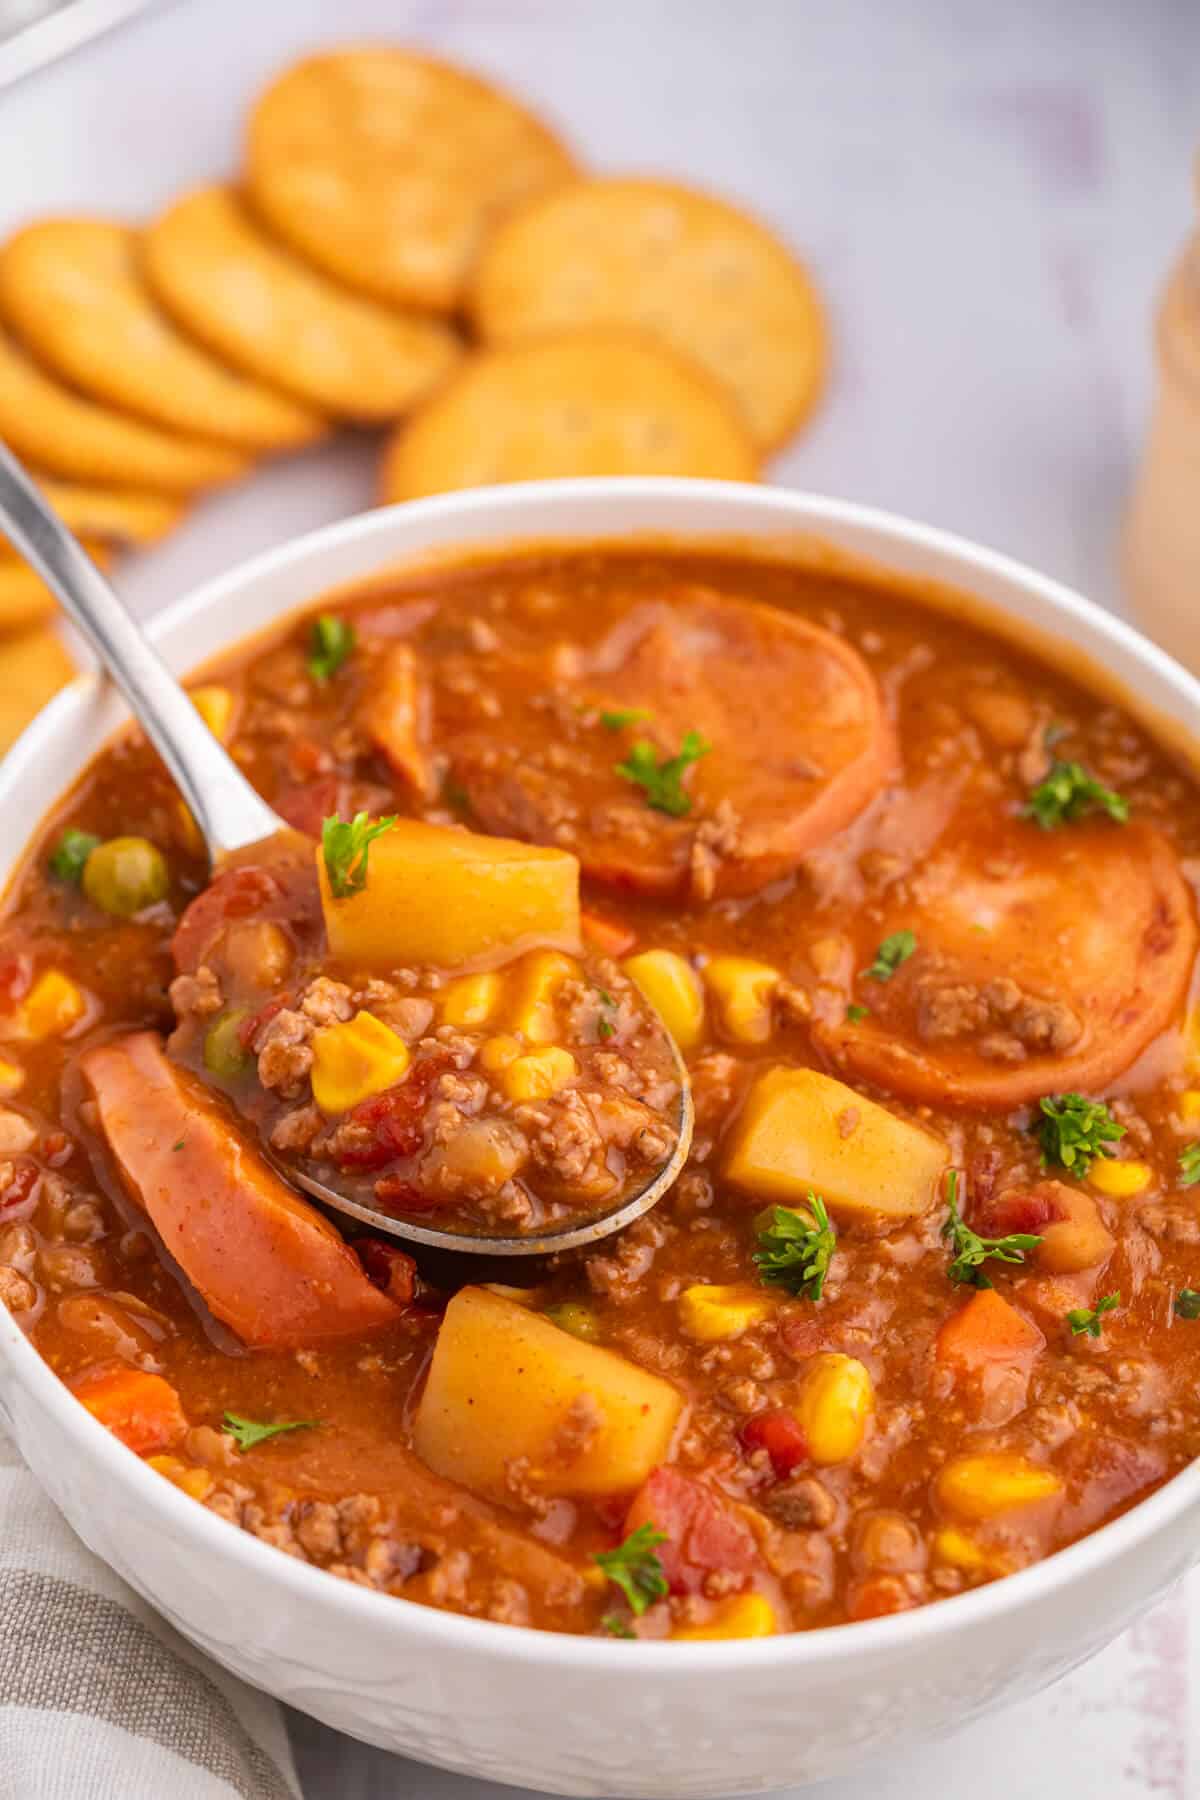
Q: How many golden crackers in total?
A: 9